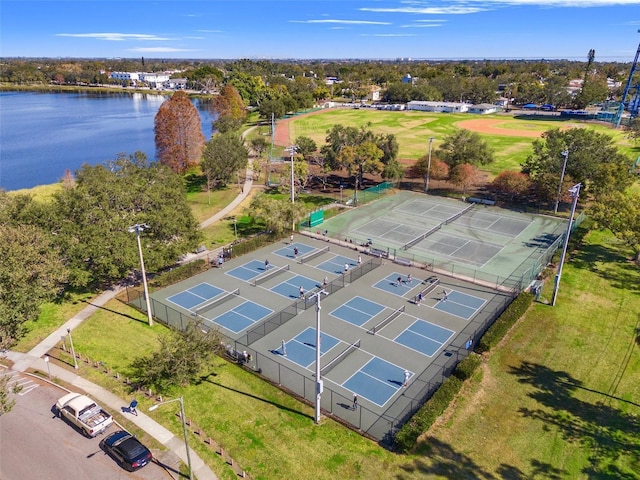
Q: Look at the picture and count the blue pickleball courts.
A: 6